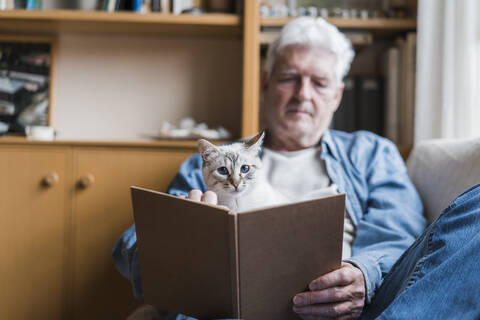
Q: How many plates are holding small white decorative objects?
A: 1